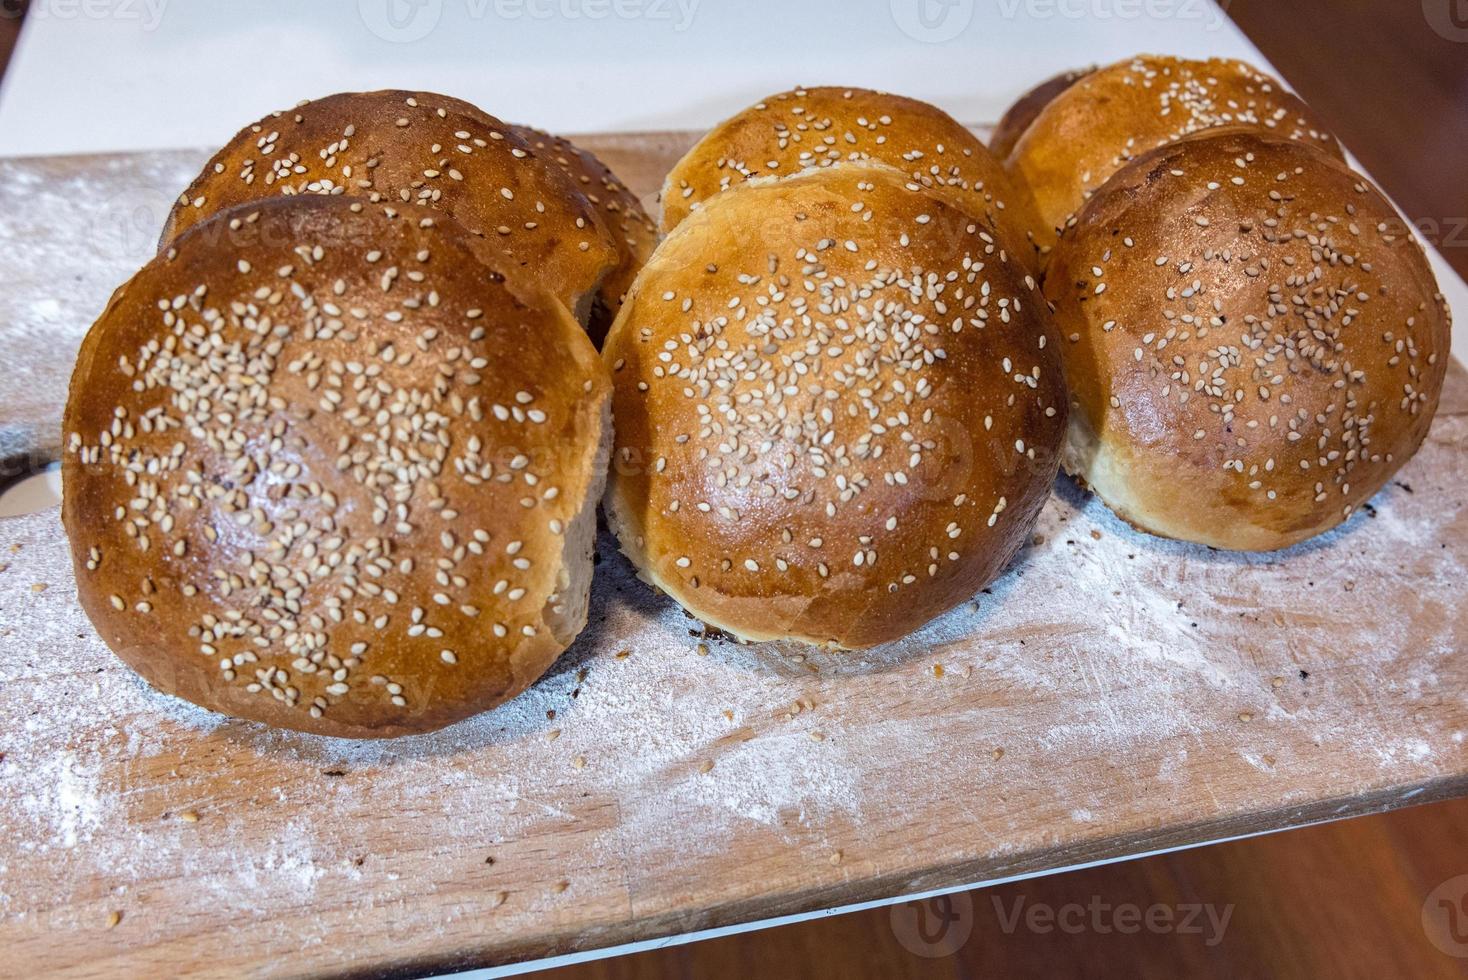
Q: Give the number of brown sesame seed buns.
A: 8